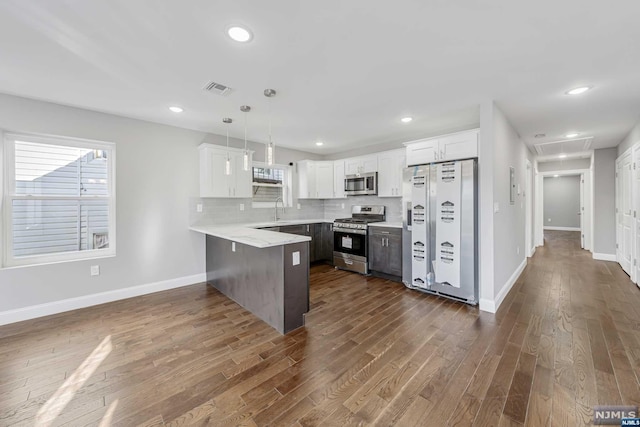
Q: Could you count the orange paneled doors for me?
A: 0